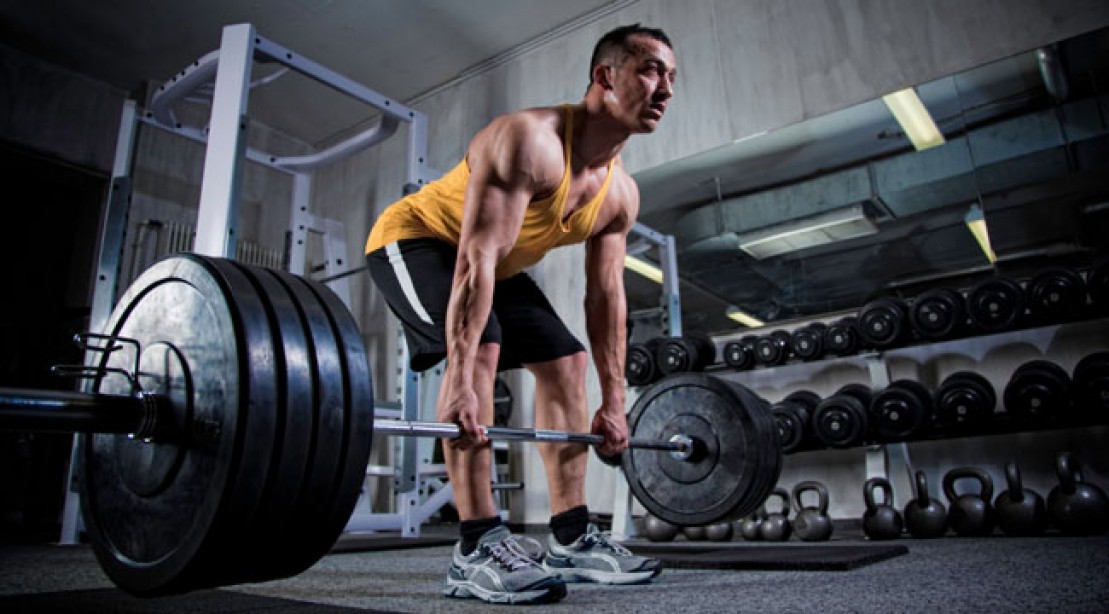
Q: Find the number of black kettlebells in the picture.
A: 11